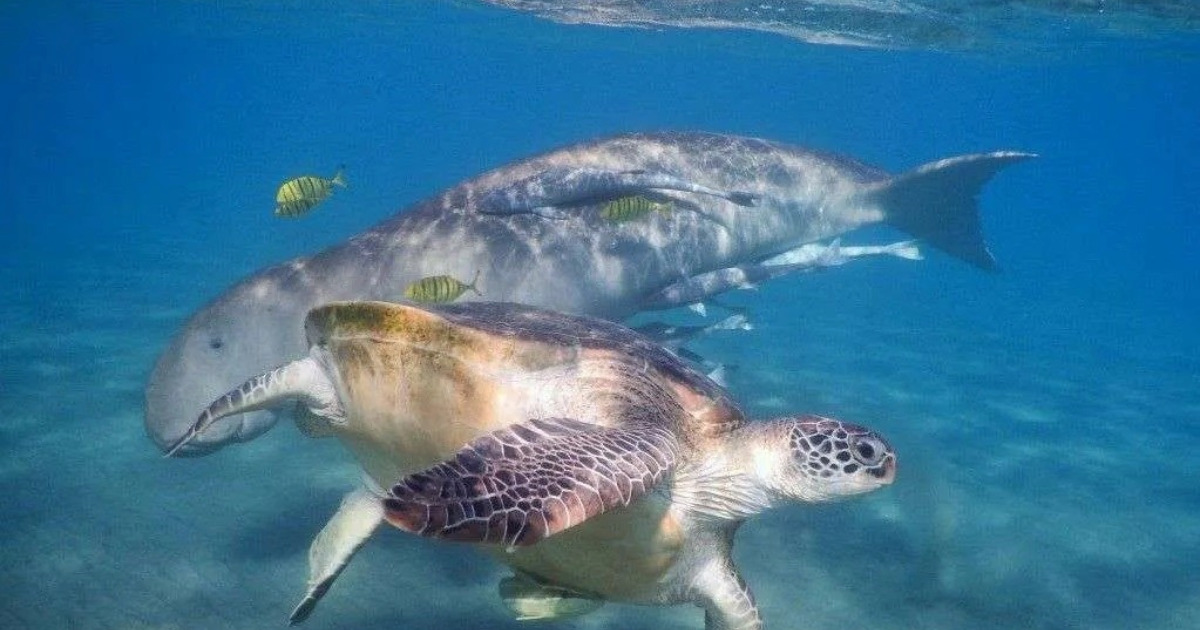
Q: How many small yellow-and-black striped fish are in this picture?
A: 3